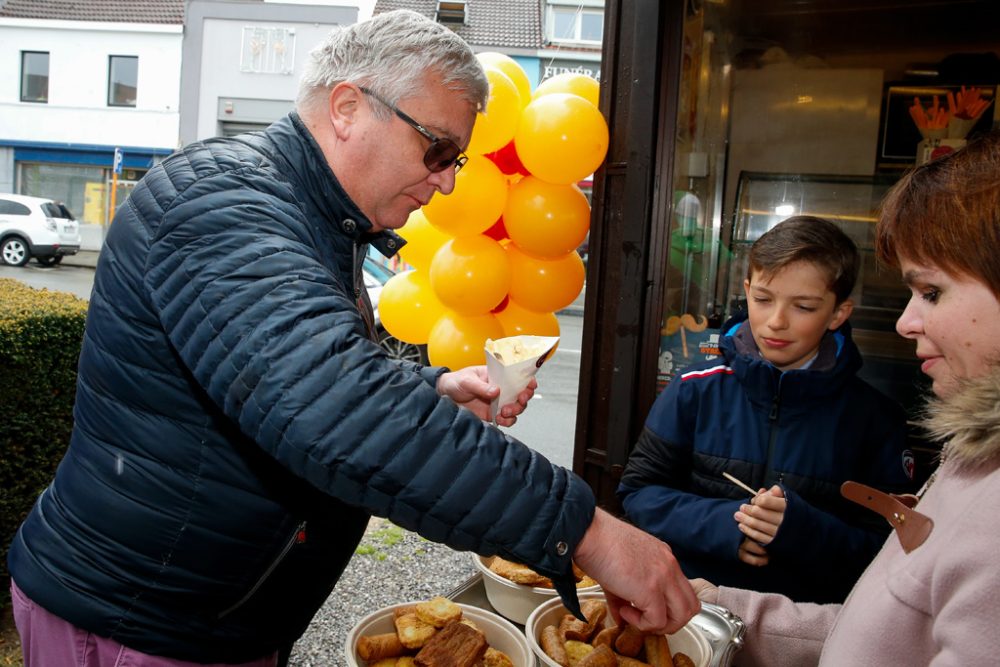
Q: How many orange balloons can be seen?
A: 12